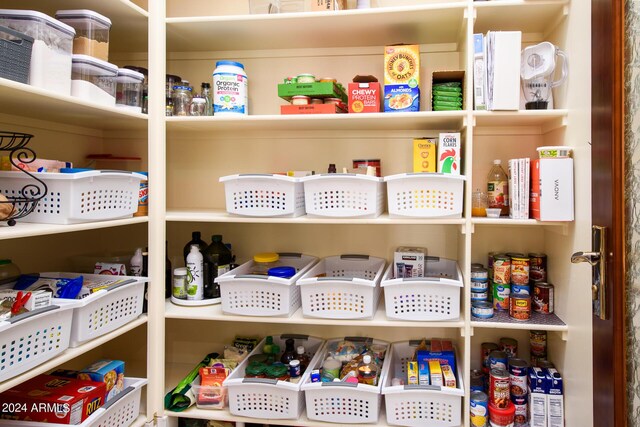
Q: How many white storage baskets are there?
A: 13